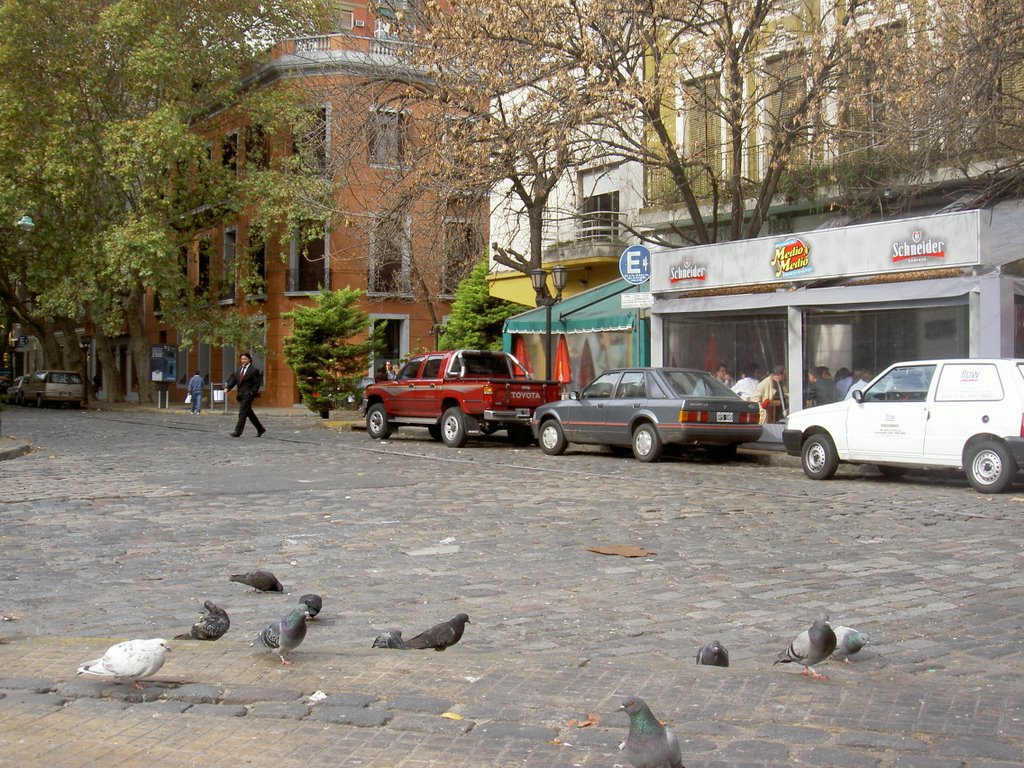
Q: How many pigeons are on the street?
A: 11